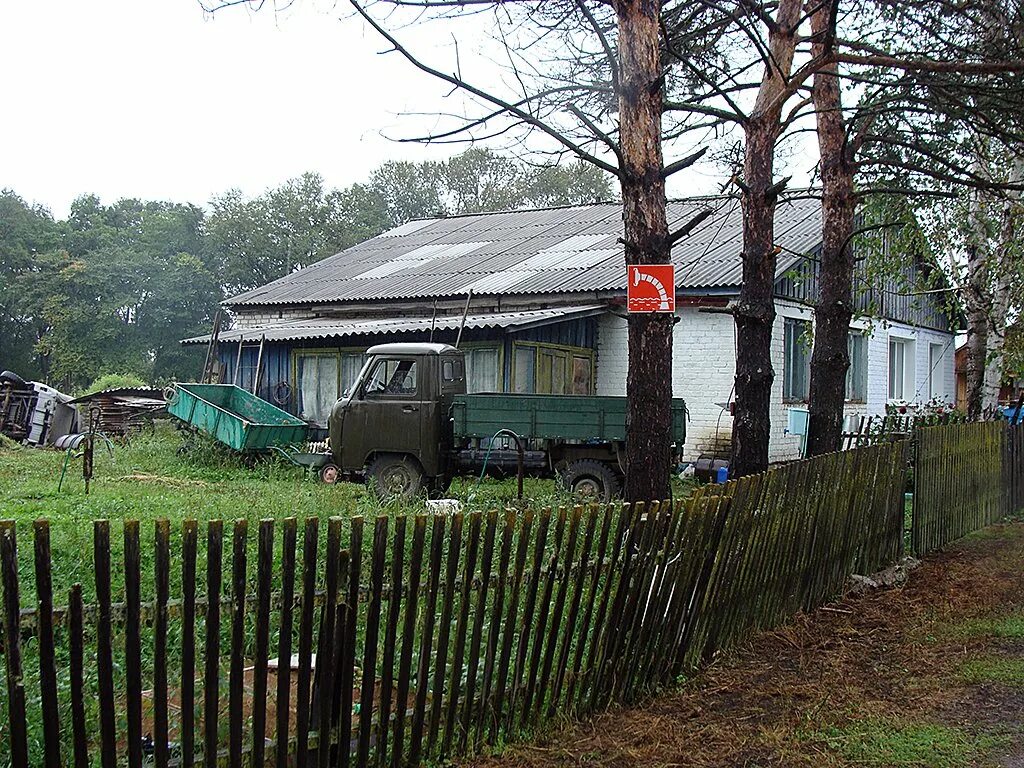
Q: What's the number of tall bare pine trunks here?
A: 3